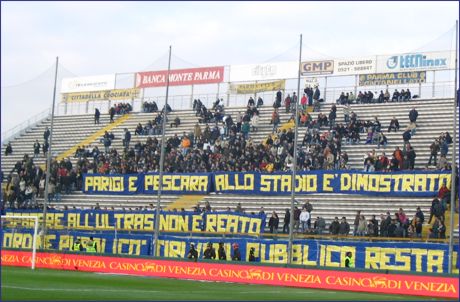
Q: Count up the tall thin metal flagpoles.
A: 4